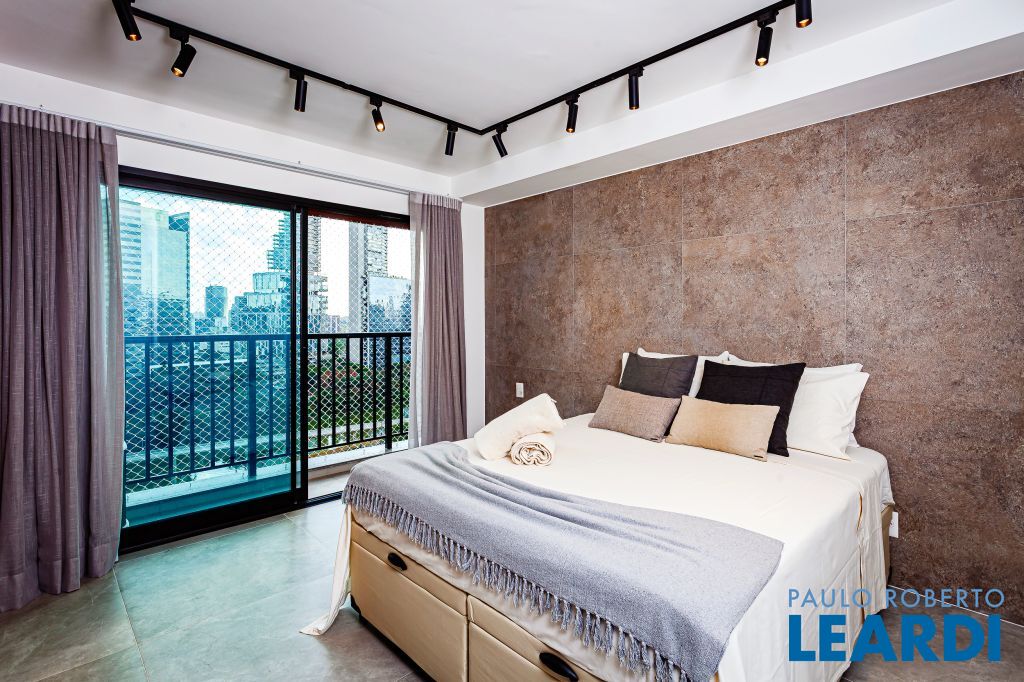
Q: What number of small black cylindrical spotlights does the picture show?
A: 10